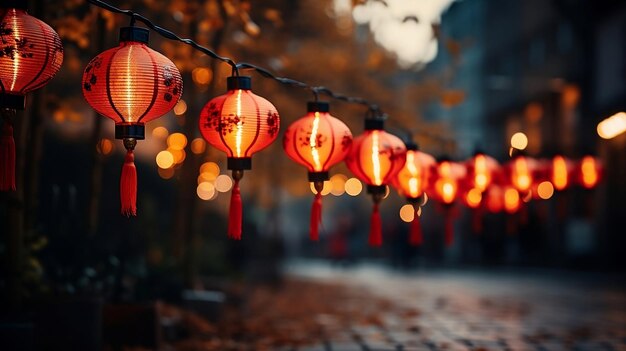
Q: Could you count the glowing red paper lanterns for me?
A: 11